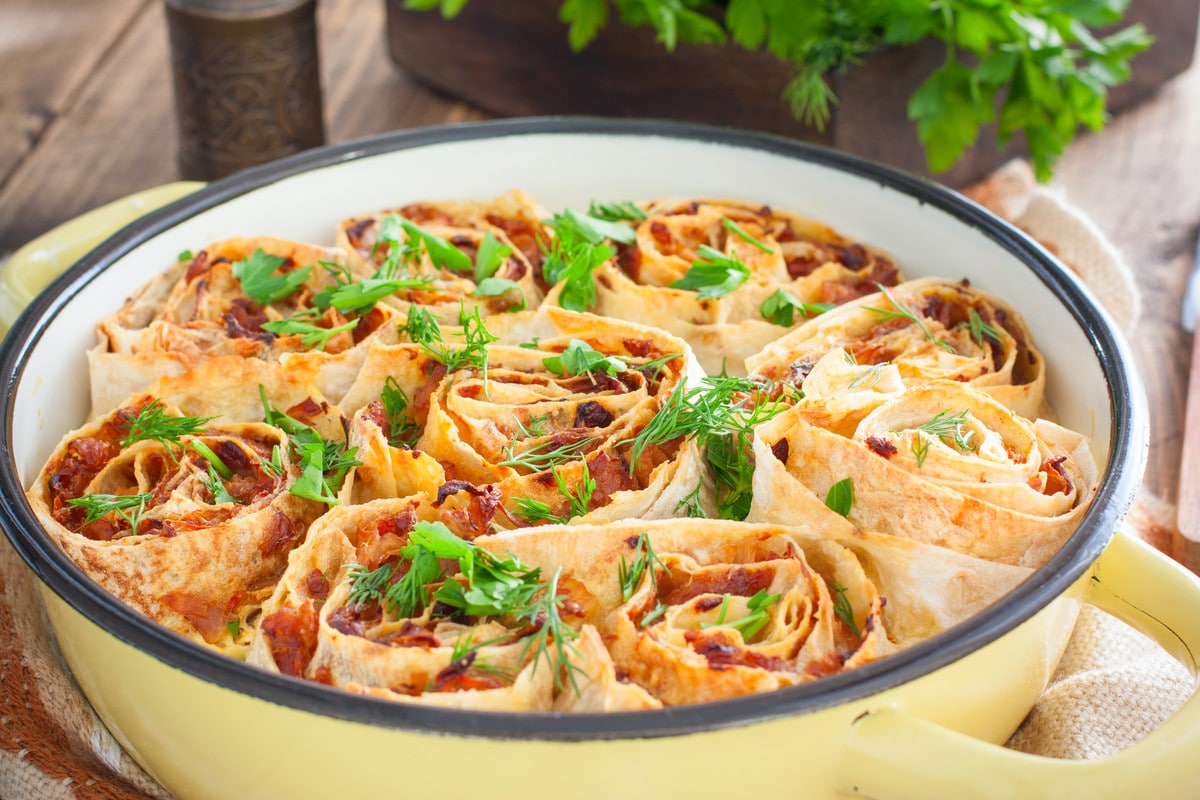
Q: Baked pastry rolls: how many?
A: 9